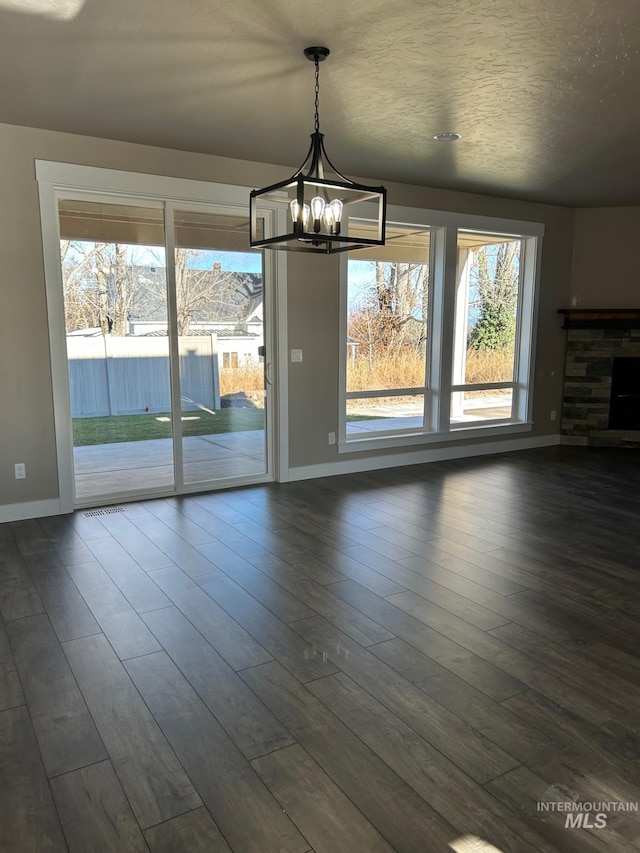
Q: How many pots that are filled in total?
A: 0